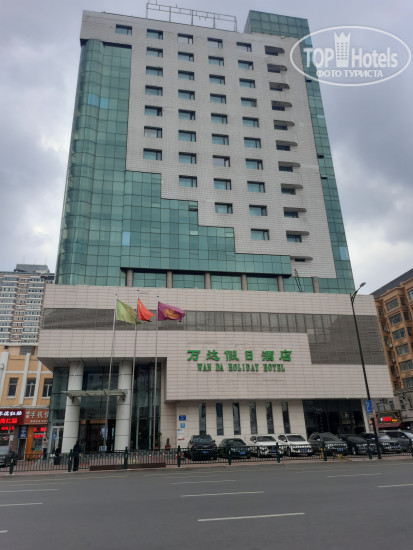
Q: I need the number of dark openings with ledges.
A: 11